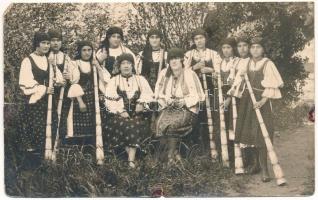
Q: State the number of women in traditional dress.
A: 11